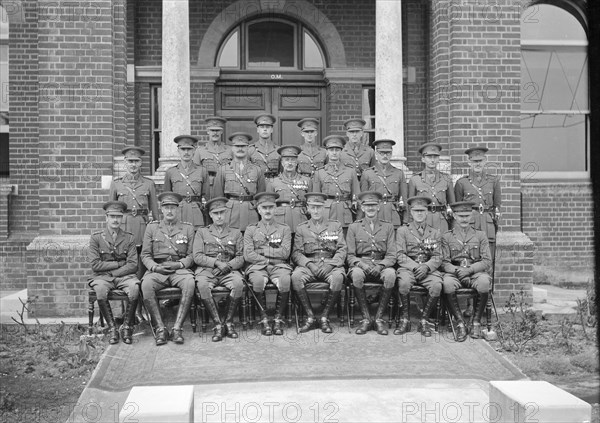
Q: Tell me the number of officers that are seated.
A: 8